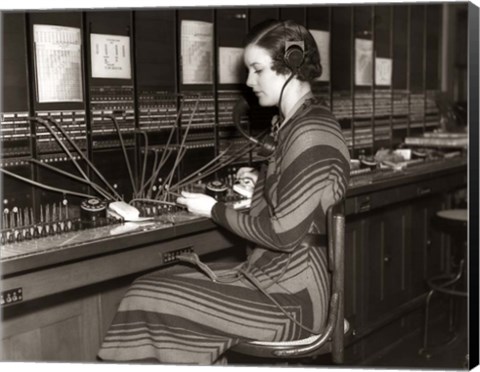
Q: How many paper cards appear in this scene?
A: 7